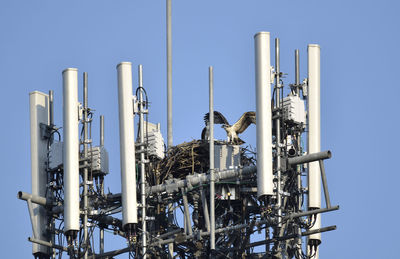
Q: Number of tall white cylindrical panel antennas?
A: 5